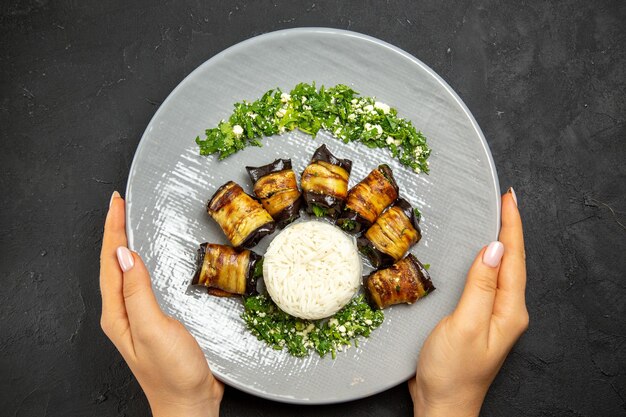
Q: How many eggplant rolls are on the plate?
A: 7